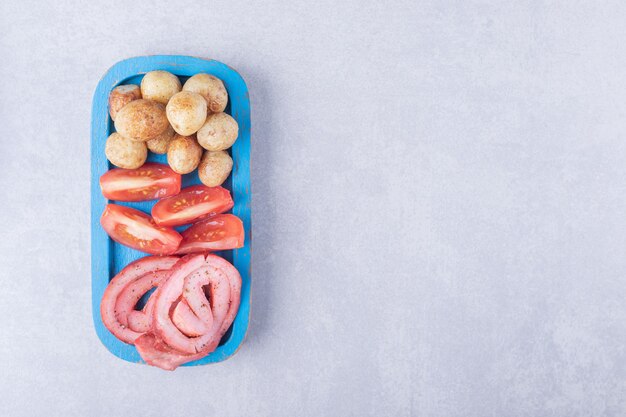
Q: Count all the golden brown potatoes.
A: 10